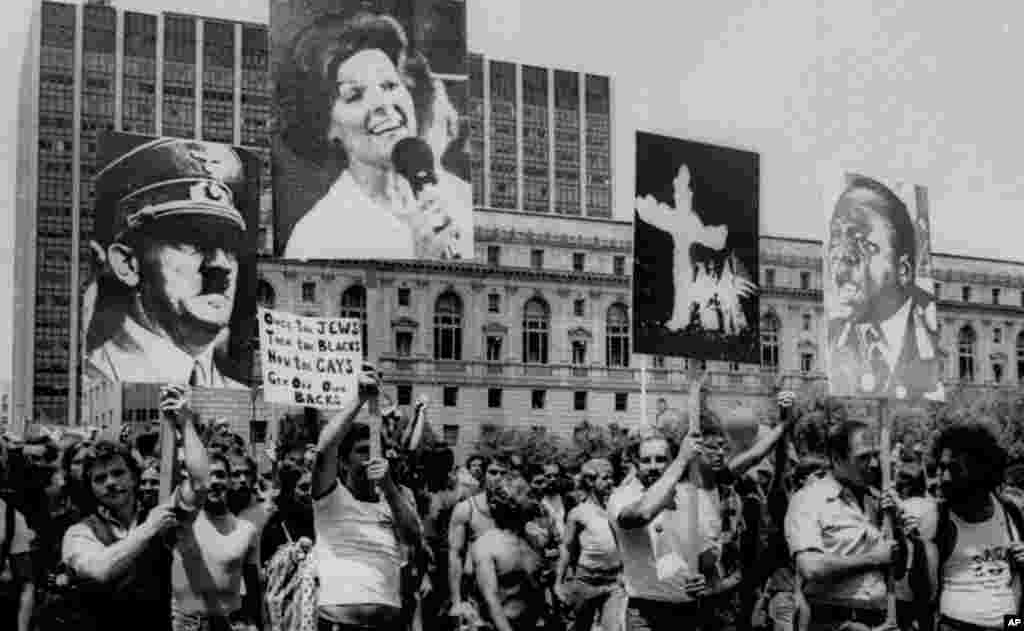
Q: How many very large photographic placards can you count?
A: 4